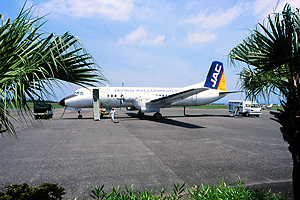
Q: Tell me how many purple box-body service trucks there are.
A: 0